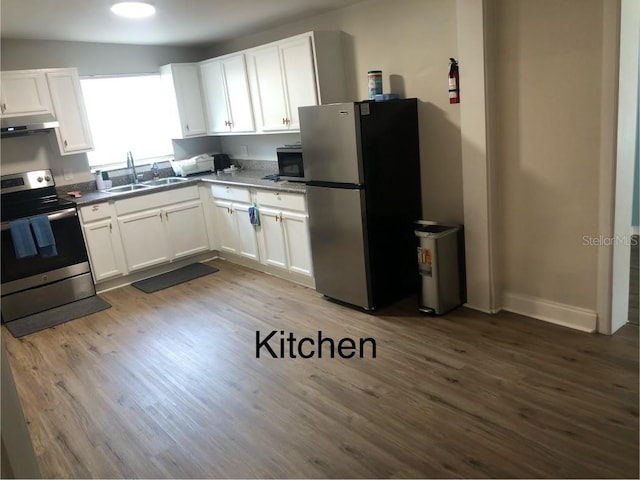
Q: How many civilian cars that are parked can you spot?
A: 0